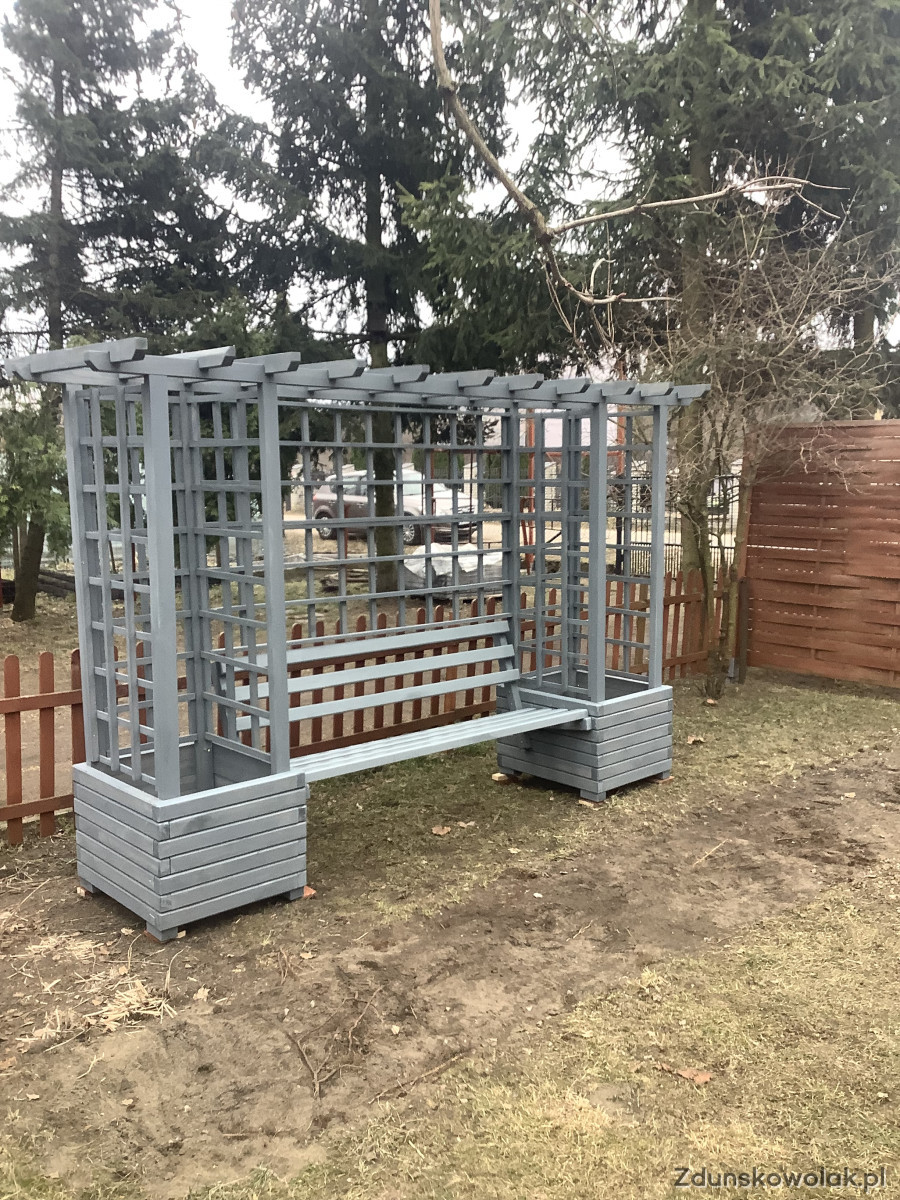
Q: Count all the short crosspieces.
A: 11